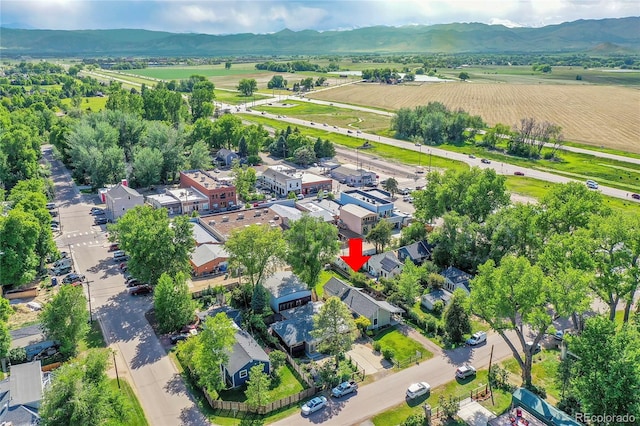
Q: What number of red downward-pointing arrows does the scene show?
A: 1